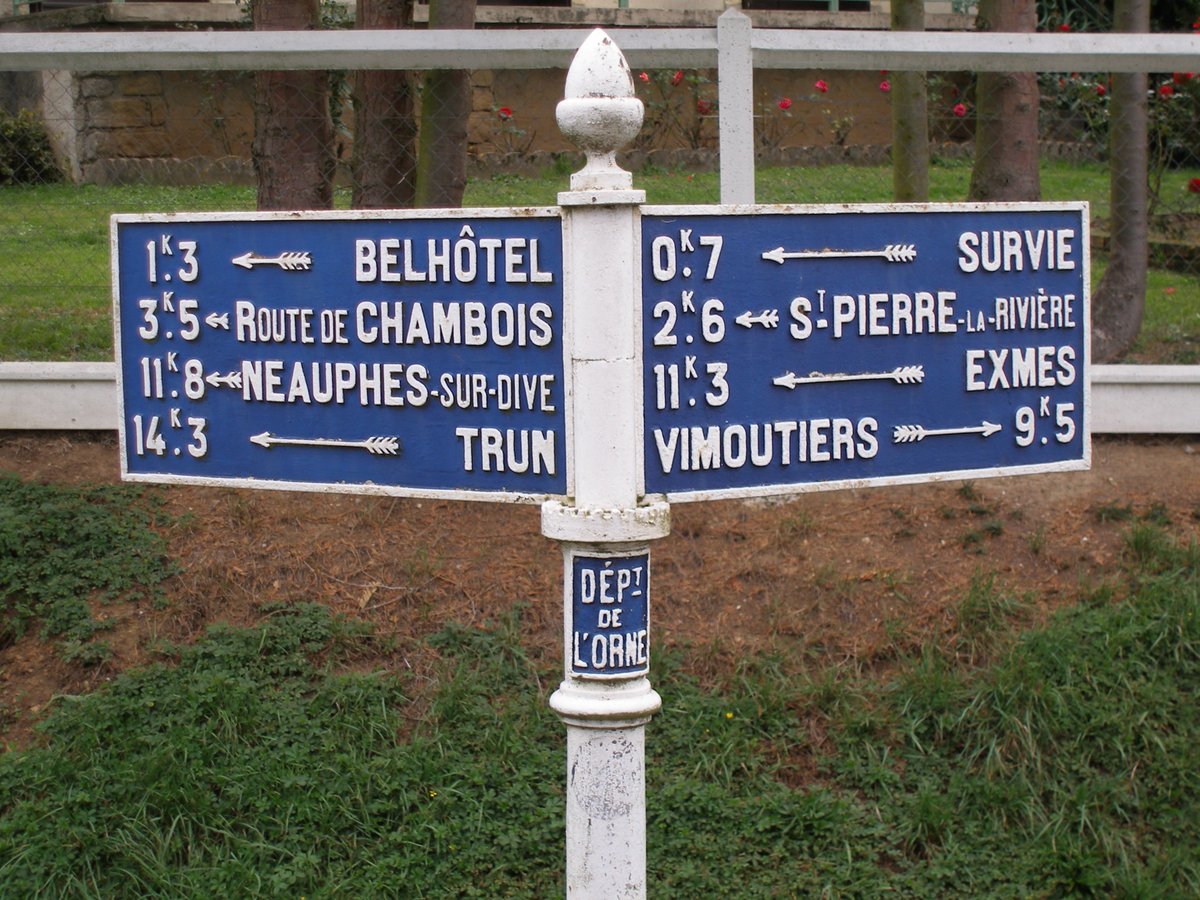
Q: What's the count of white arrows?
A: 8